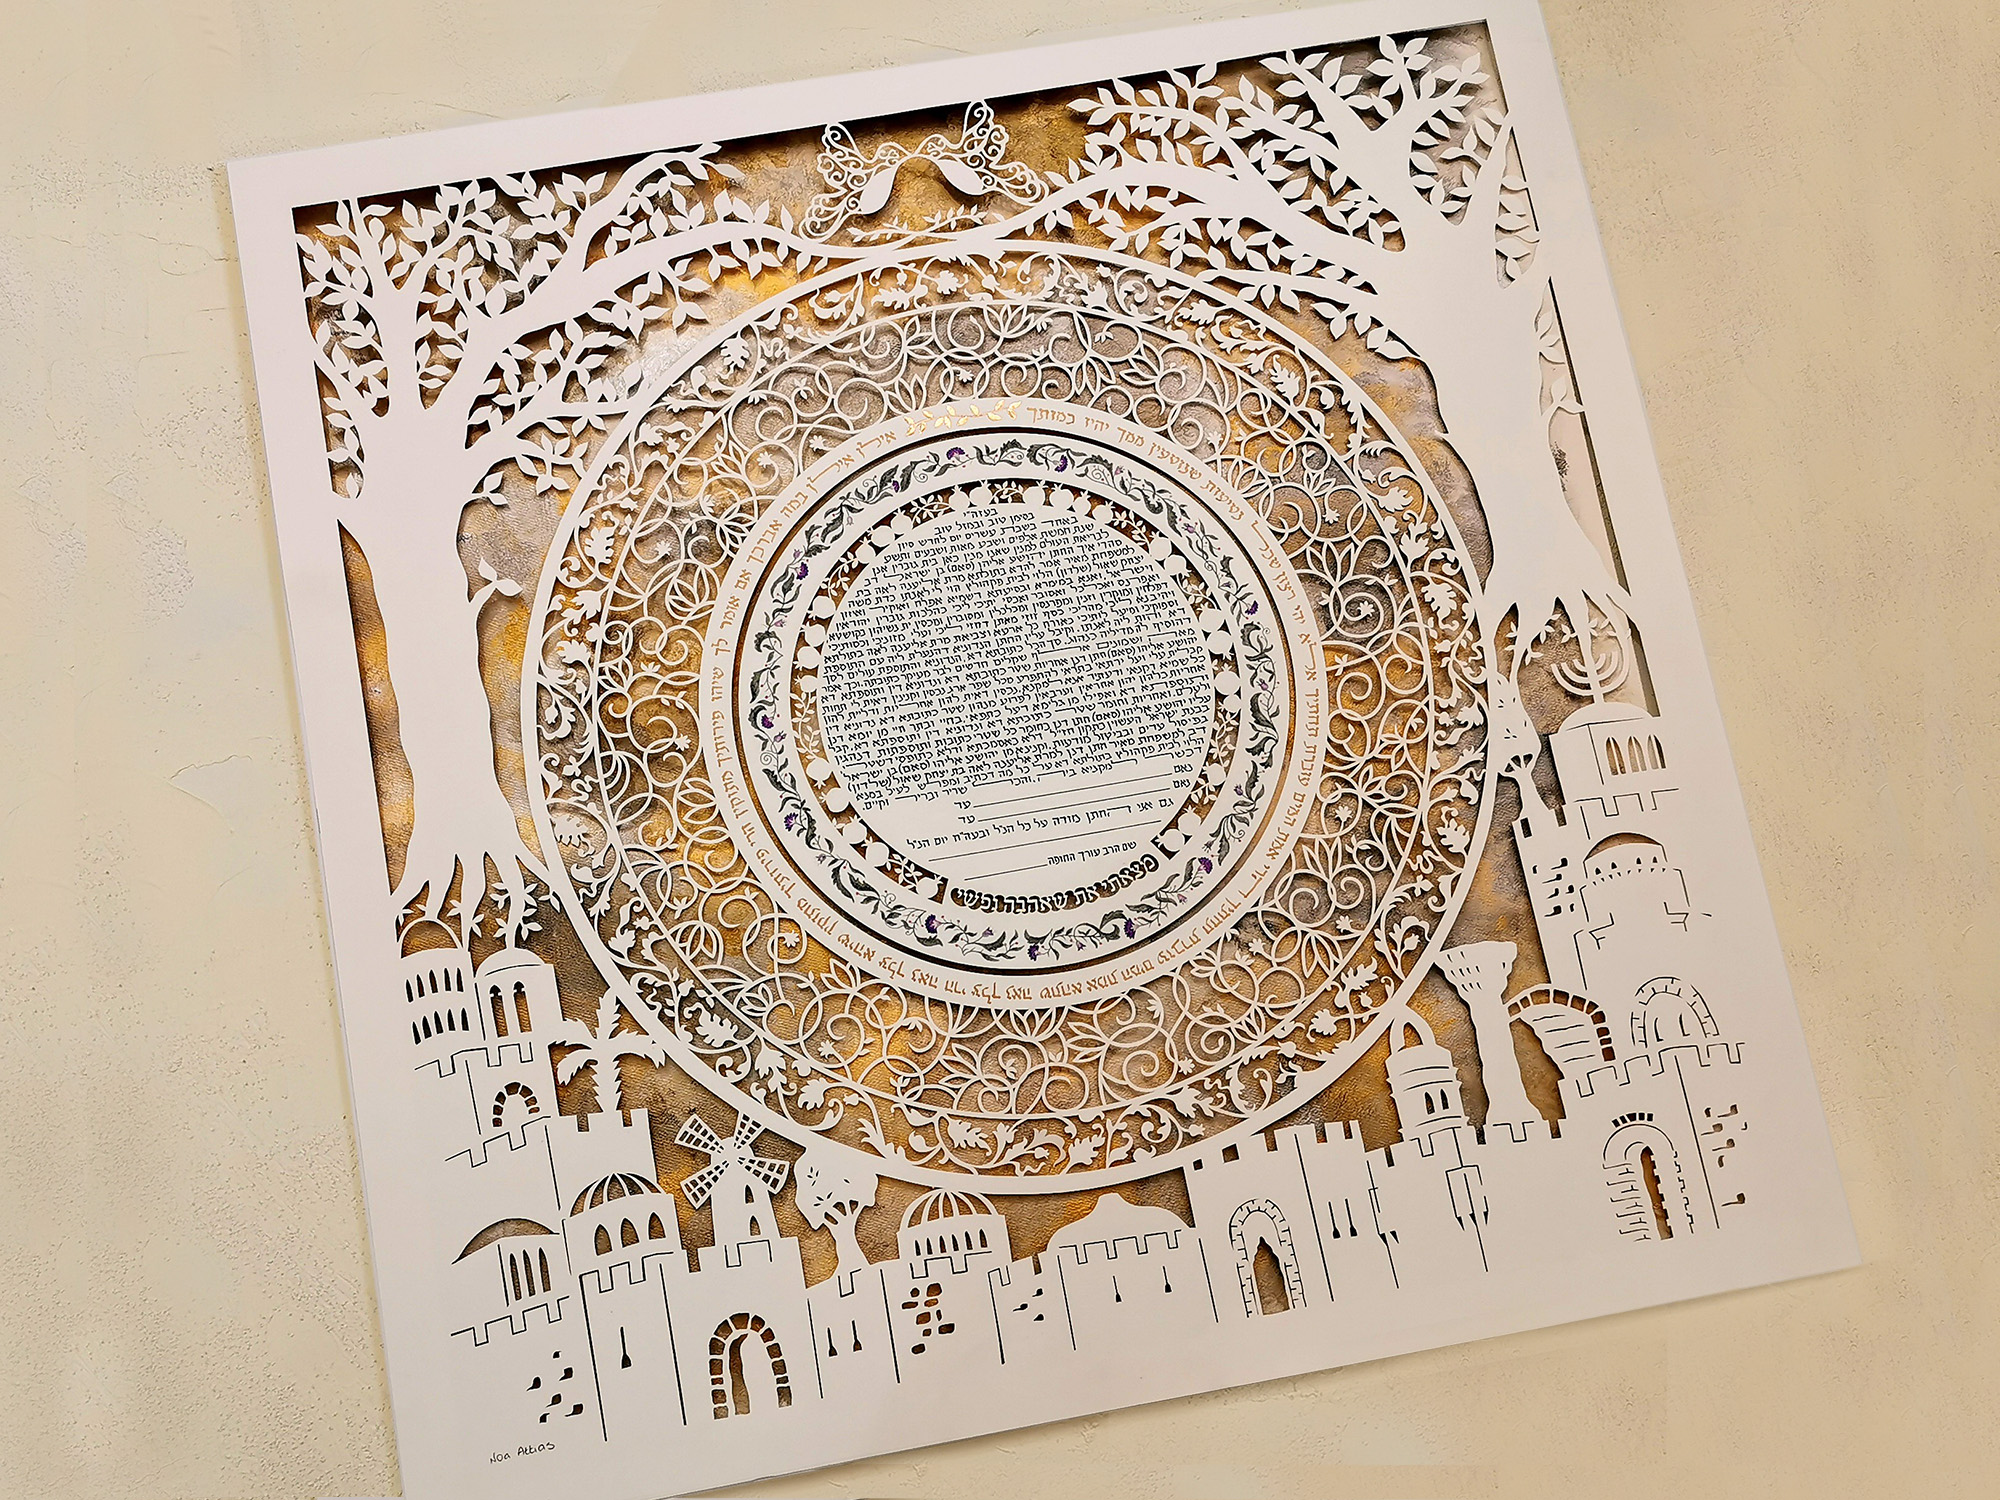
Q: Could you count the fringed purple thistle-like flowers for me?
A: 11